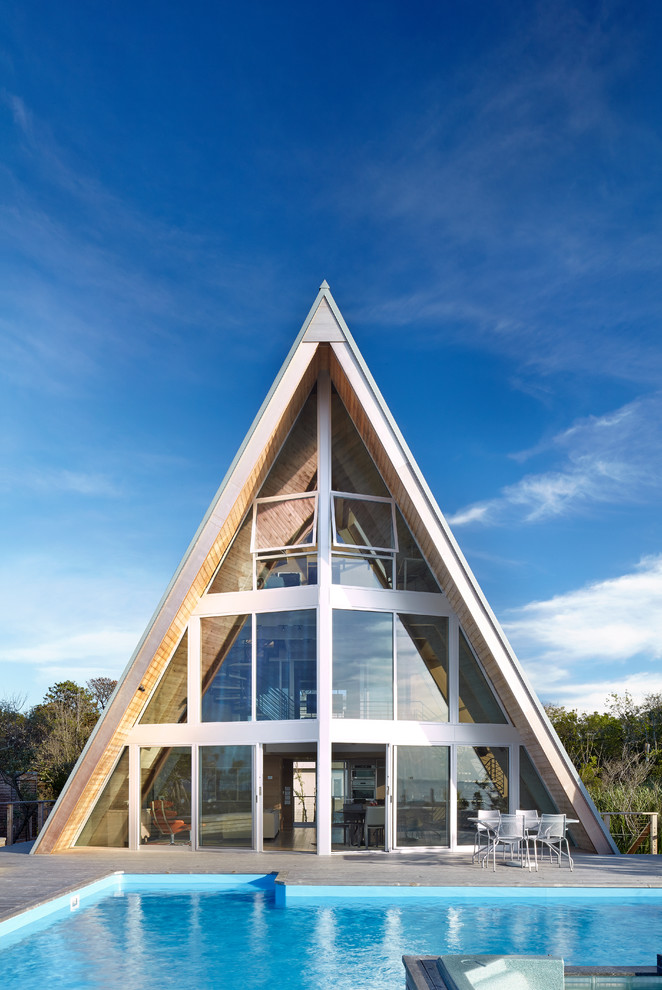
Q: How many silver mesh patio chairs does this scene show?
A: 4